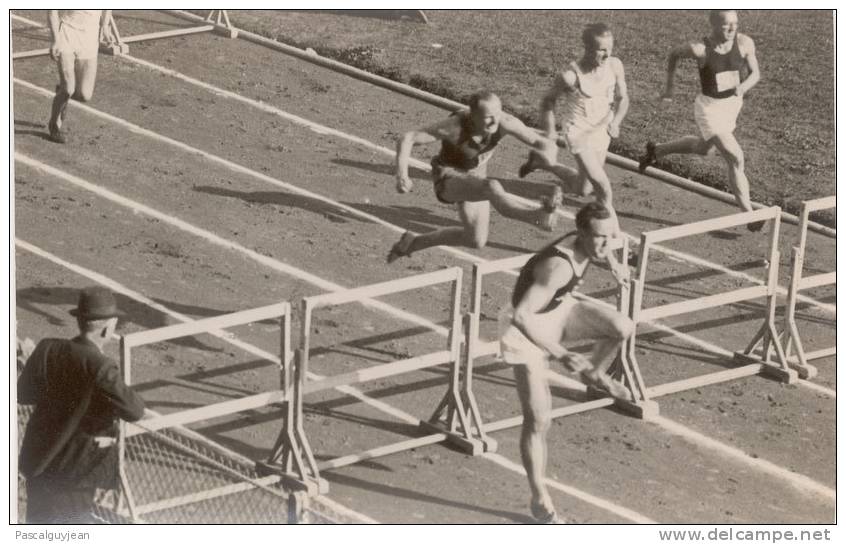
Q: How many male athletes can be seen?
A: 5